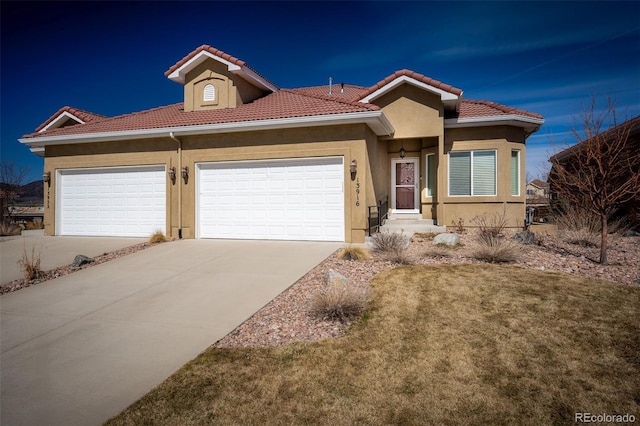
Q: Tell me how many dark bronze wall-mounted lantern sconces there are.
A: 4